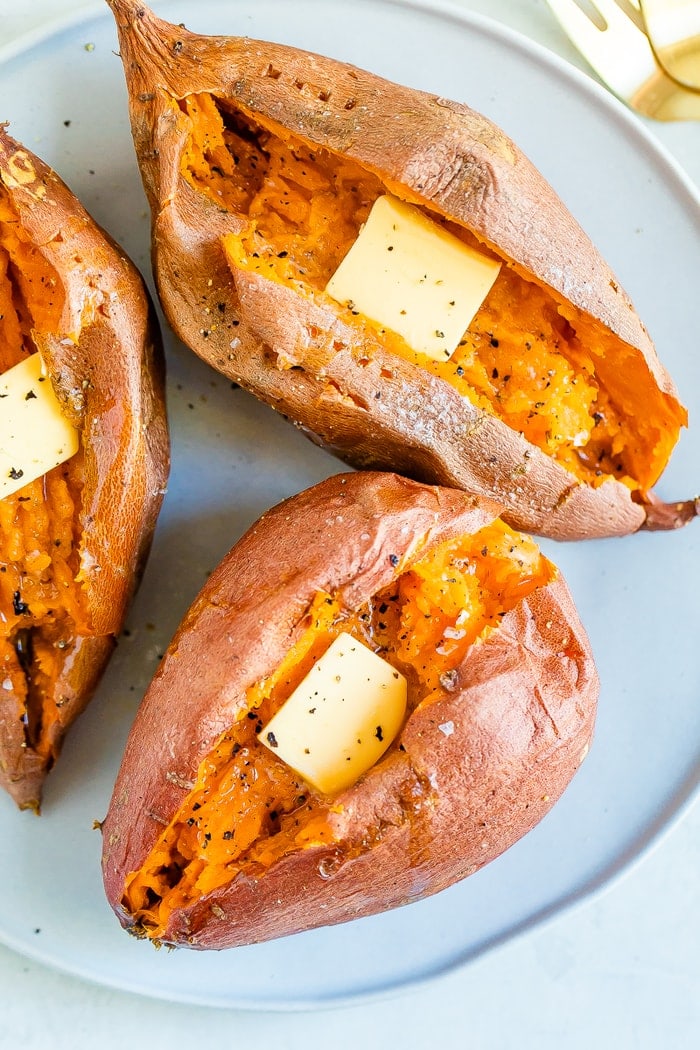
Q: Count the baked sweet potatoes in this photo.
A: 3